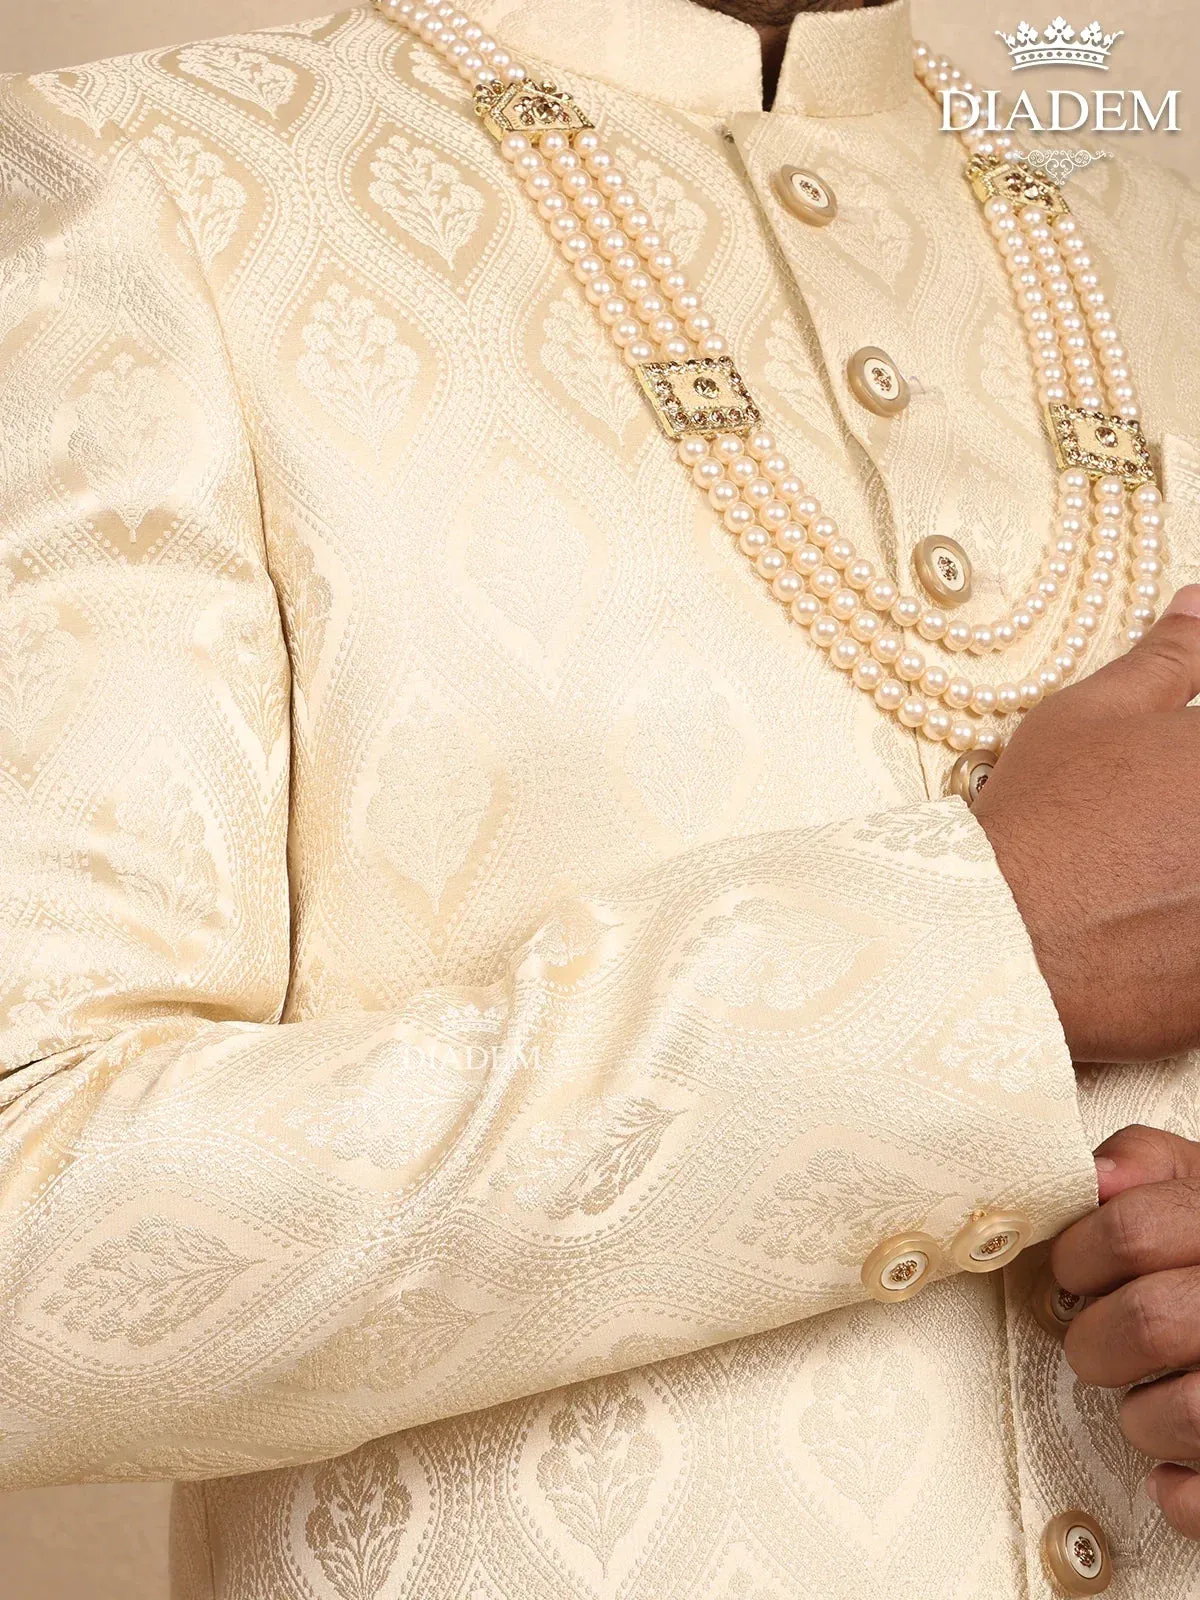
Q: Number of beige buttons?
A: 8